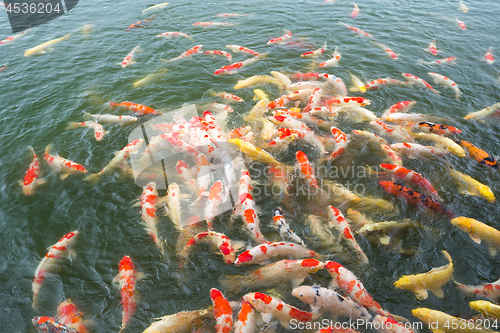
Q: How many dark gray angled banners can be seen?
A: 1